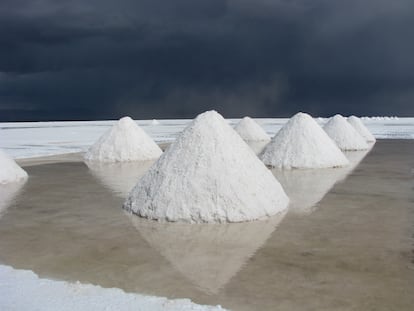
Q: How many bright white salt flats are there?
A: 7